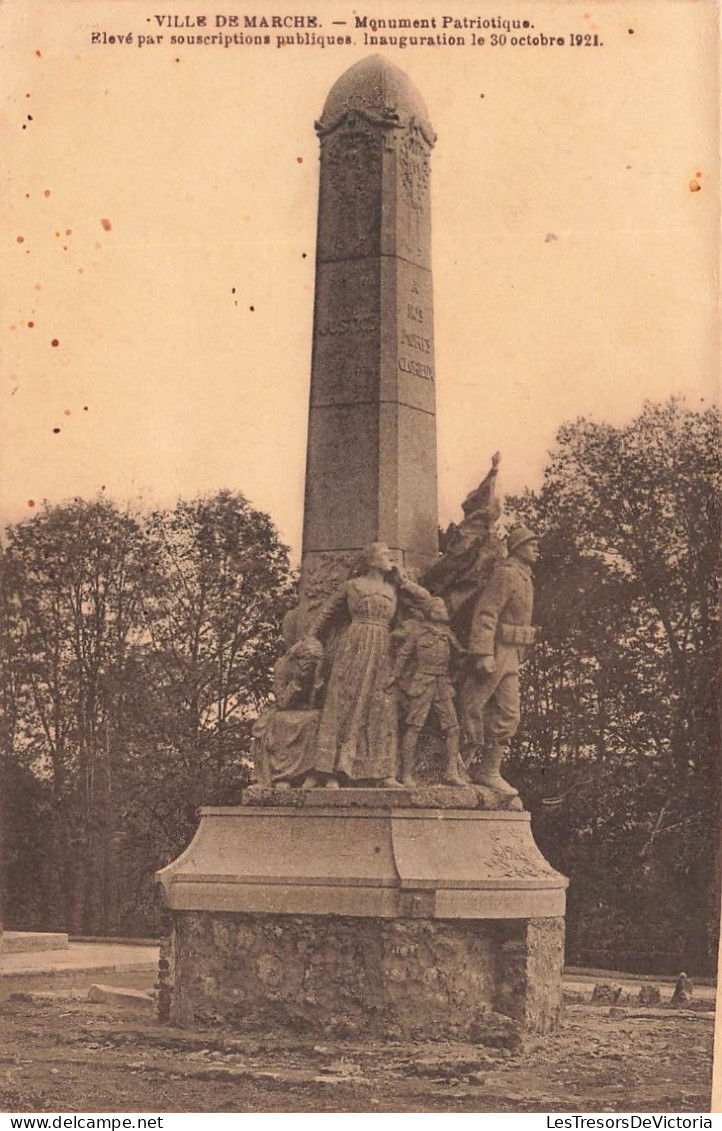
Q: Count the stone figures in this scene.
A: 4